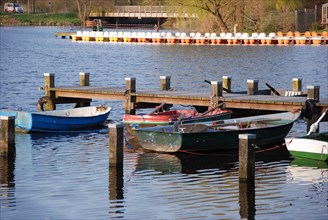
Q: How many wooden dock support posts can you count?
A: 12